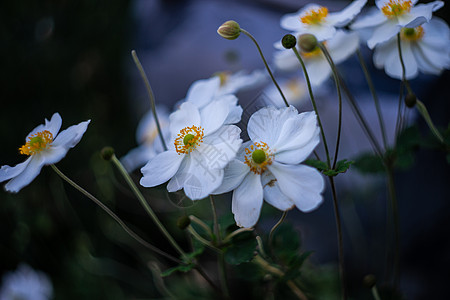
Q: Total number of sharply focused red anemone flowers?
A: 0